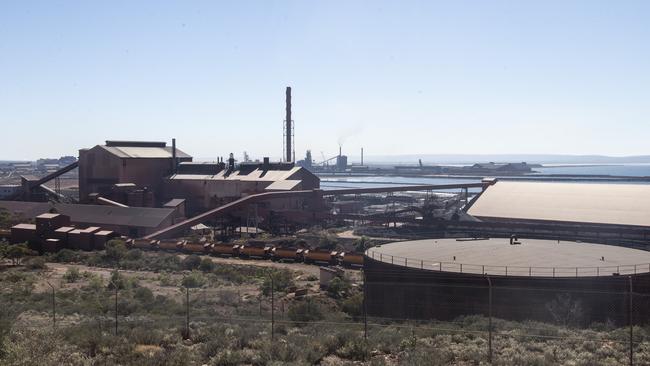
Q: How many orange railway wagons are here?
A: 8